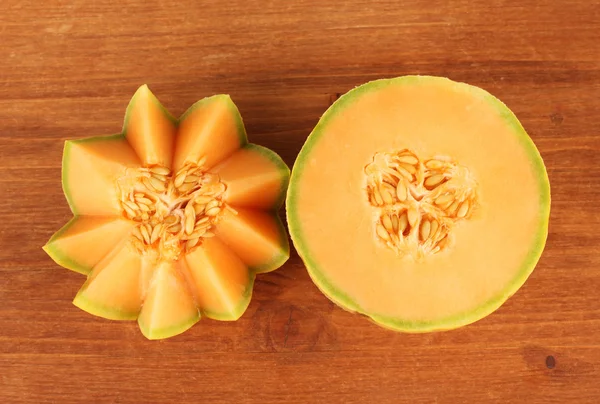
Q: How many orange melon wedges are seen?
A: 9